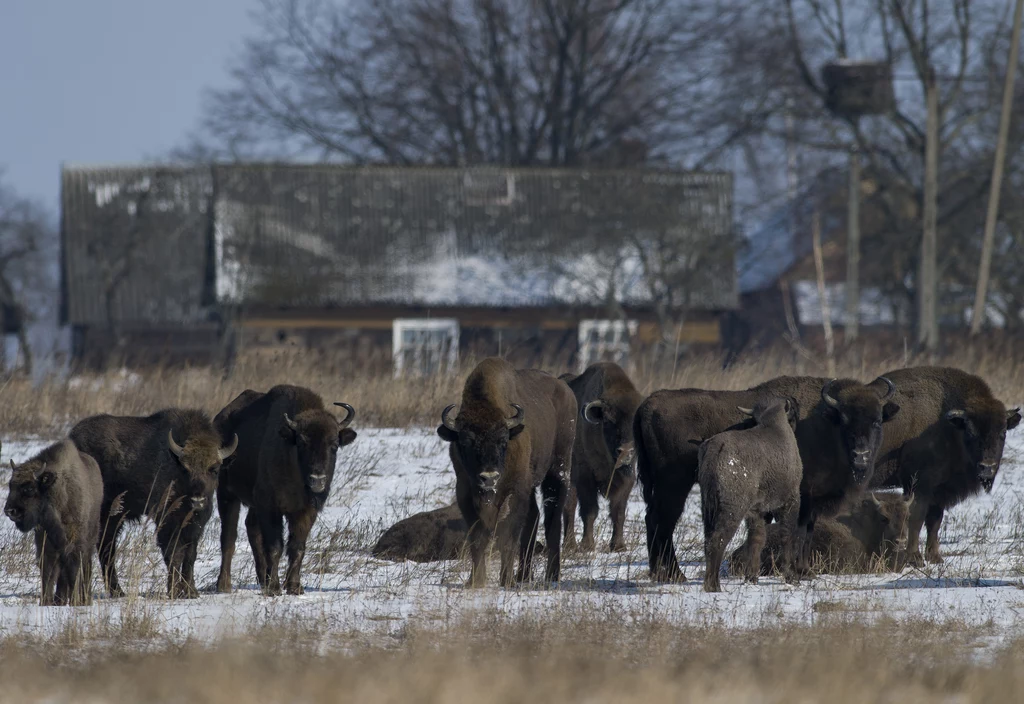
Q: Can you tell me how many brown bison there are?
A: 10